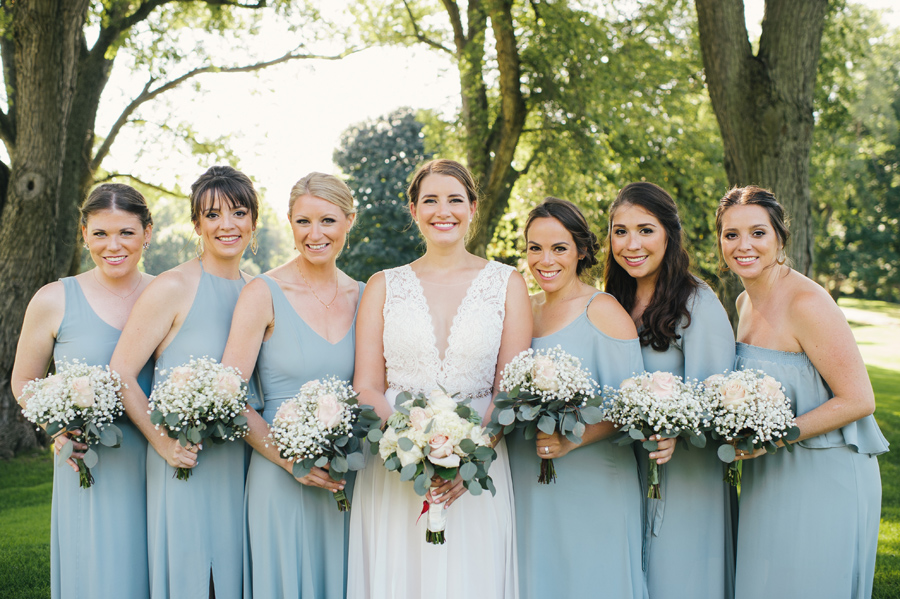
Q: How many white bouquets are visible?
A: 7